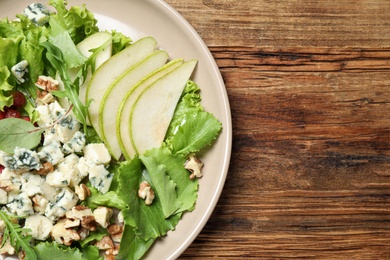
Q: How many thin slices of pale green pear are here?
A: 5